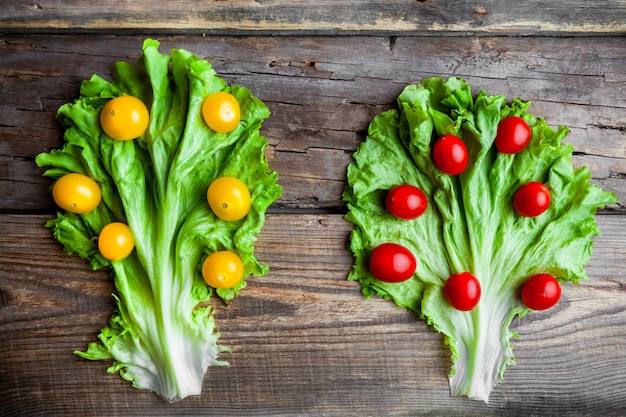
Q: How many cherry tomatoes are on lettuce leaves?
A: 13